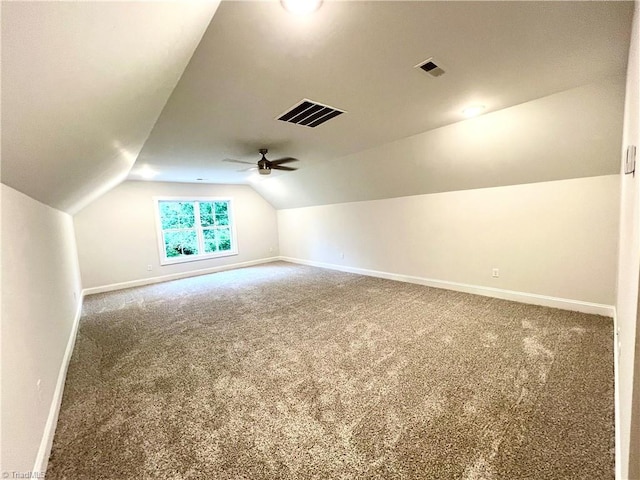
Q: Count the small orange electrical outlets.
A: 0